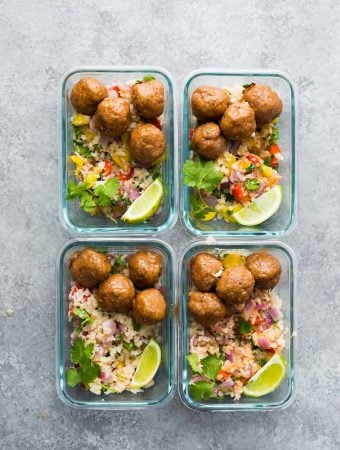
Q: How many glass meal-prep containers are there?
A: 4